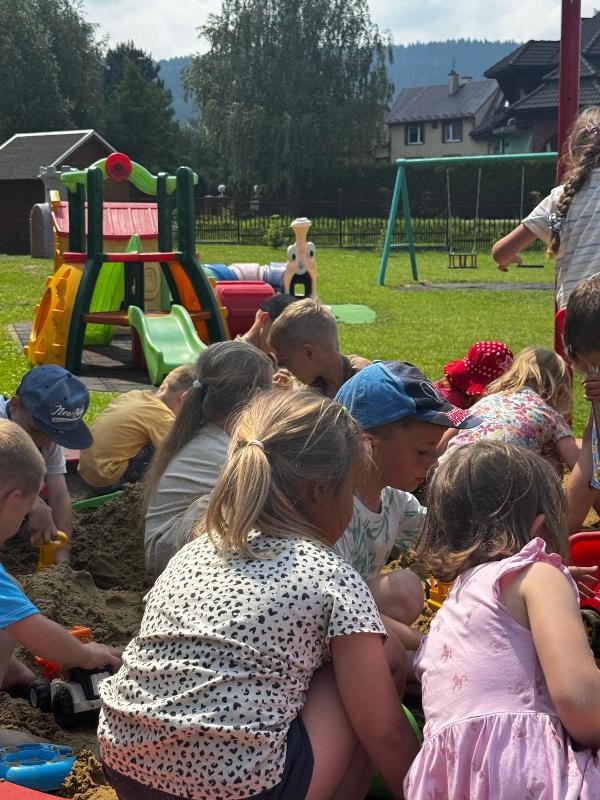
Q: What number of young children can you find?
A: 13